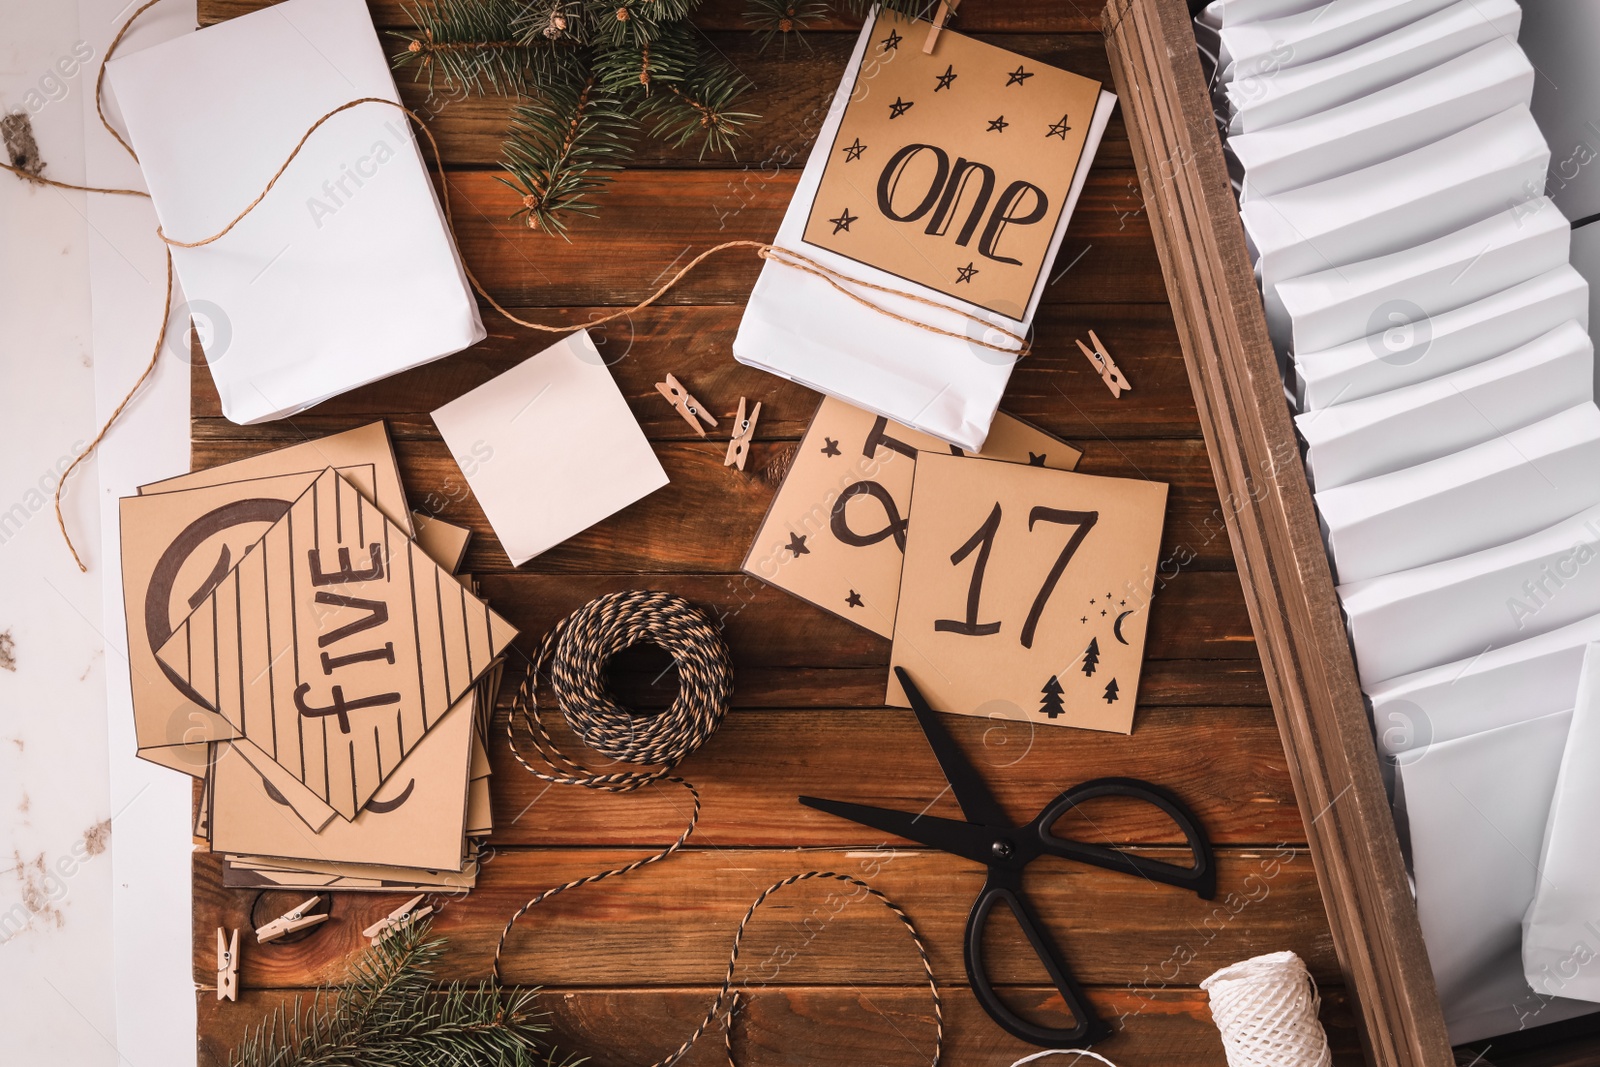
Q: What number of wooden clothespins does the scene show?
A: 7